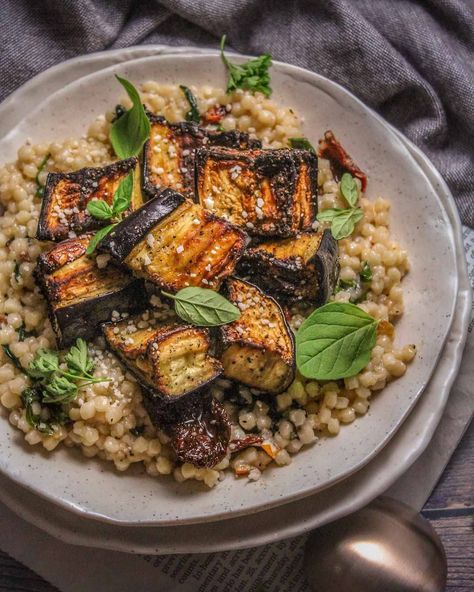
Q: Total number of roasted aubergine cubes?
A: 8